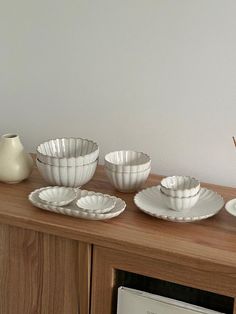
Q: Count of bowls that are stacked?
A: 6